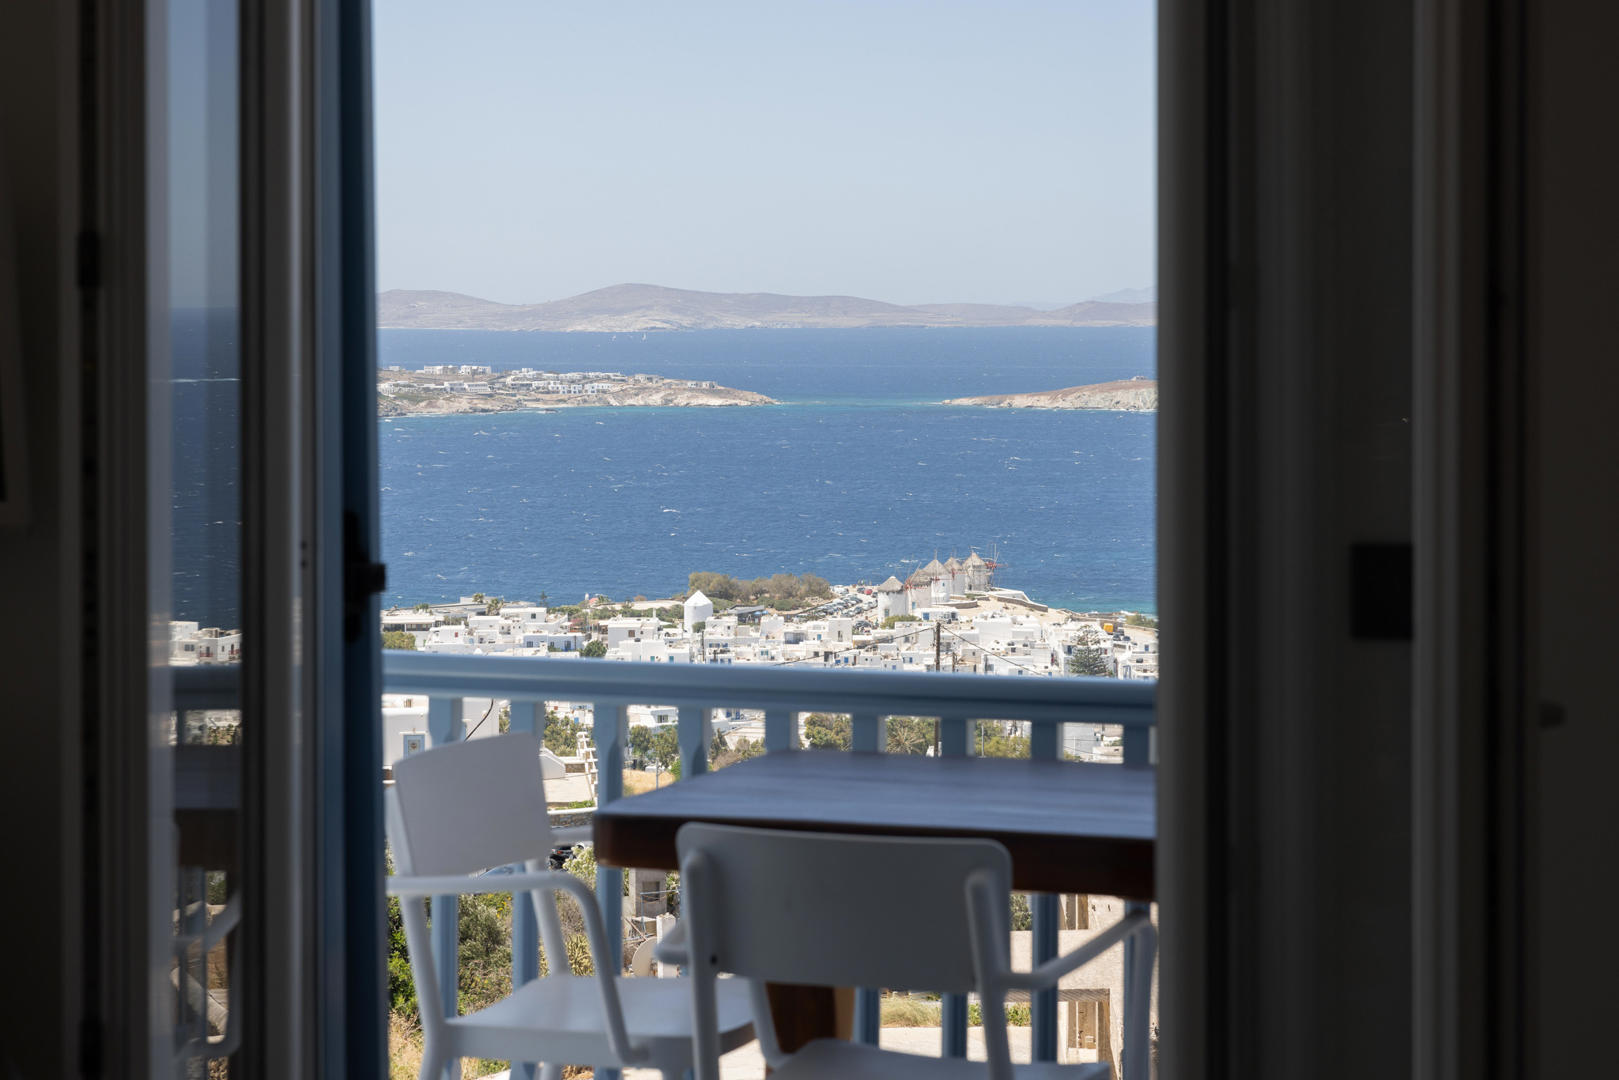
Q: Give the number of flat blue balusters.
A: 9